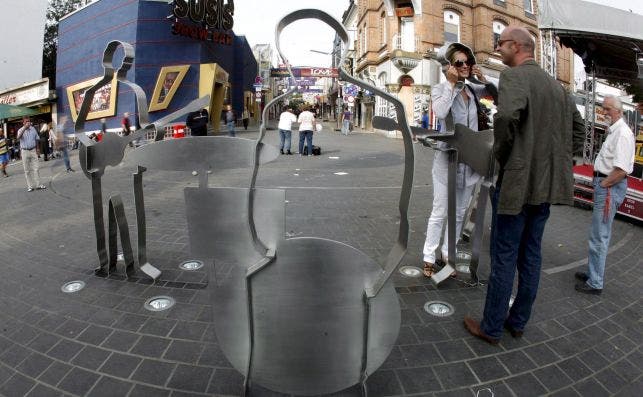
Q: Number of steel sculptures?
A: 3